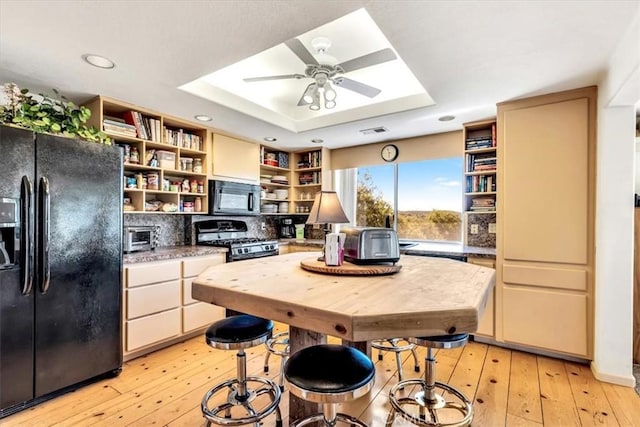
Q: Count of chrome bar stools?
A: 5